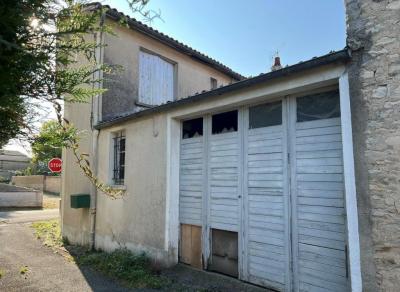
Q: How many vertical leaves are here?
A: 4